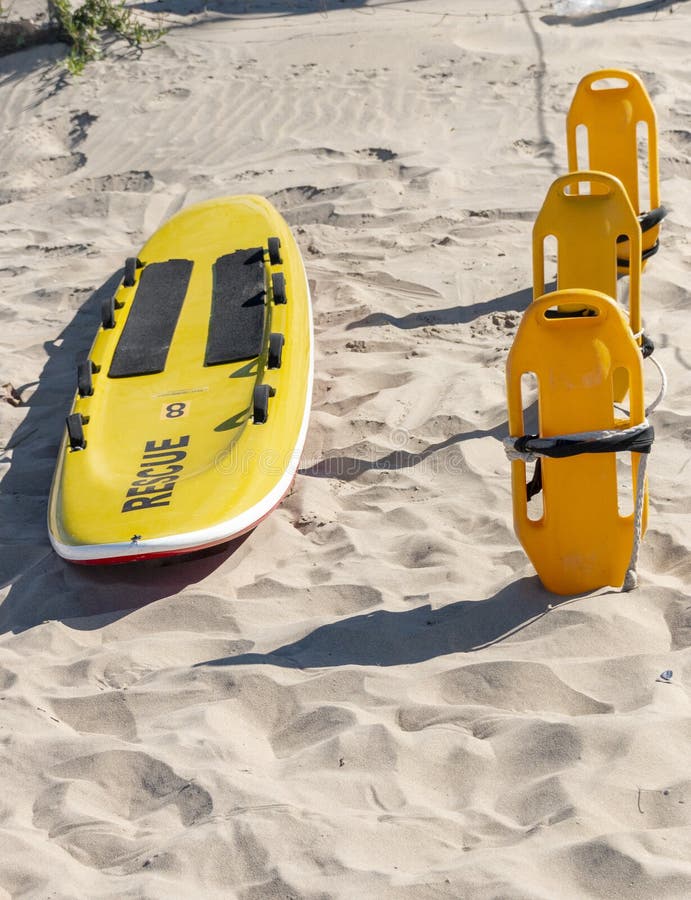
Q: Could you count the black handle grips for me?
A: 8